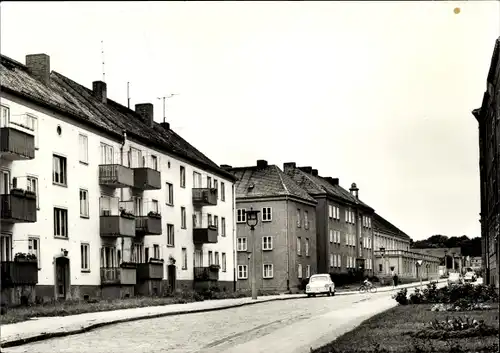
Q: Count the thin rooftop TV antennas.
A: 3